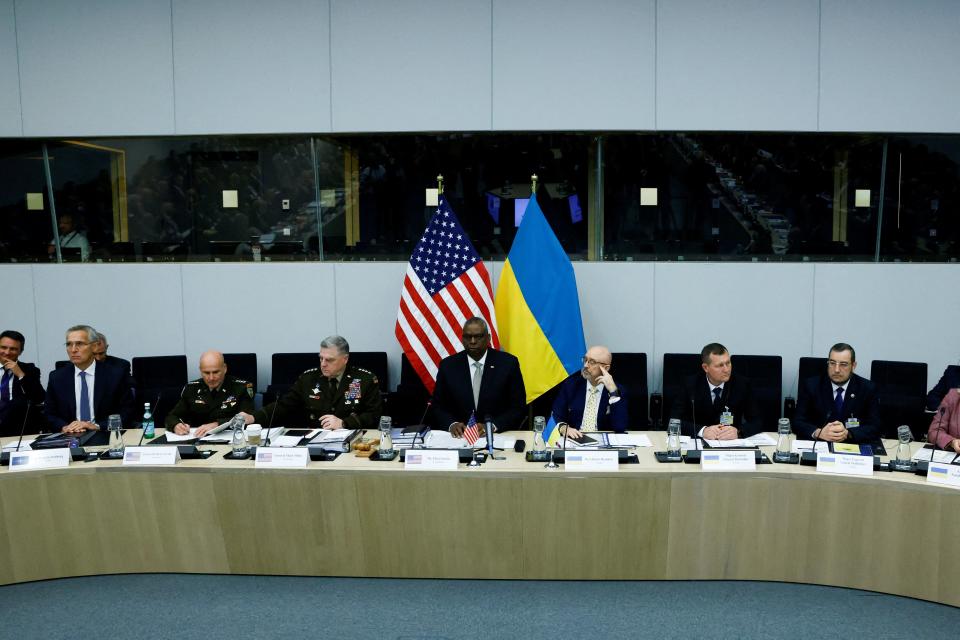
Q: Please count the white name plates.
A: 8